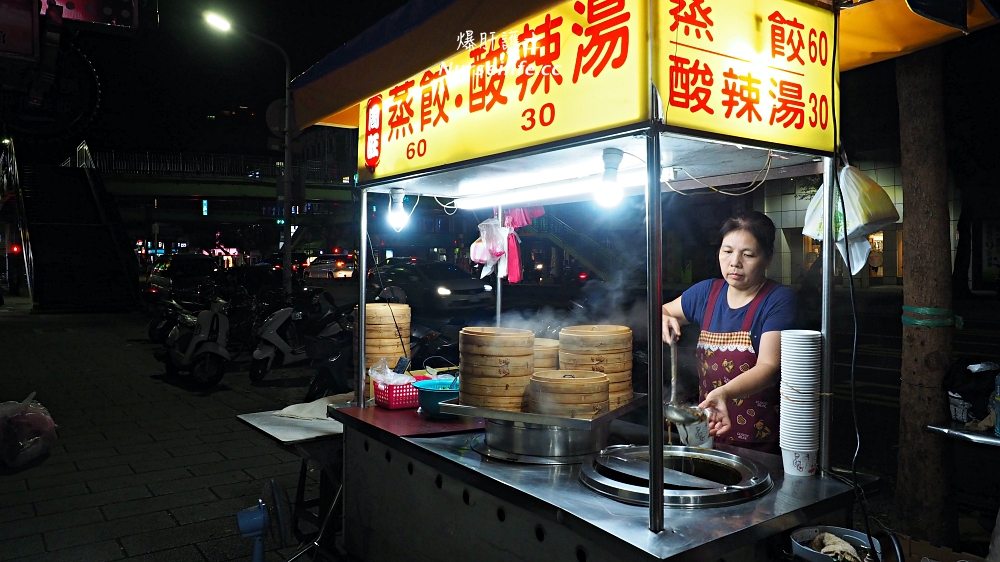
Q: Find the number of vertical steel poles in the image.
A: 4